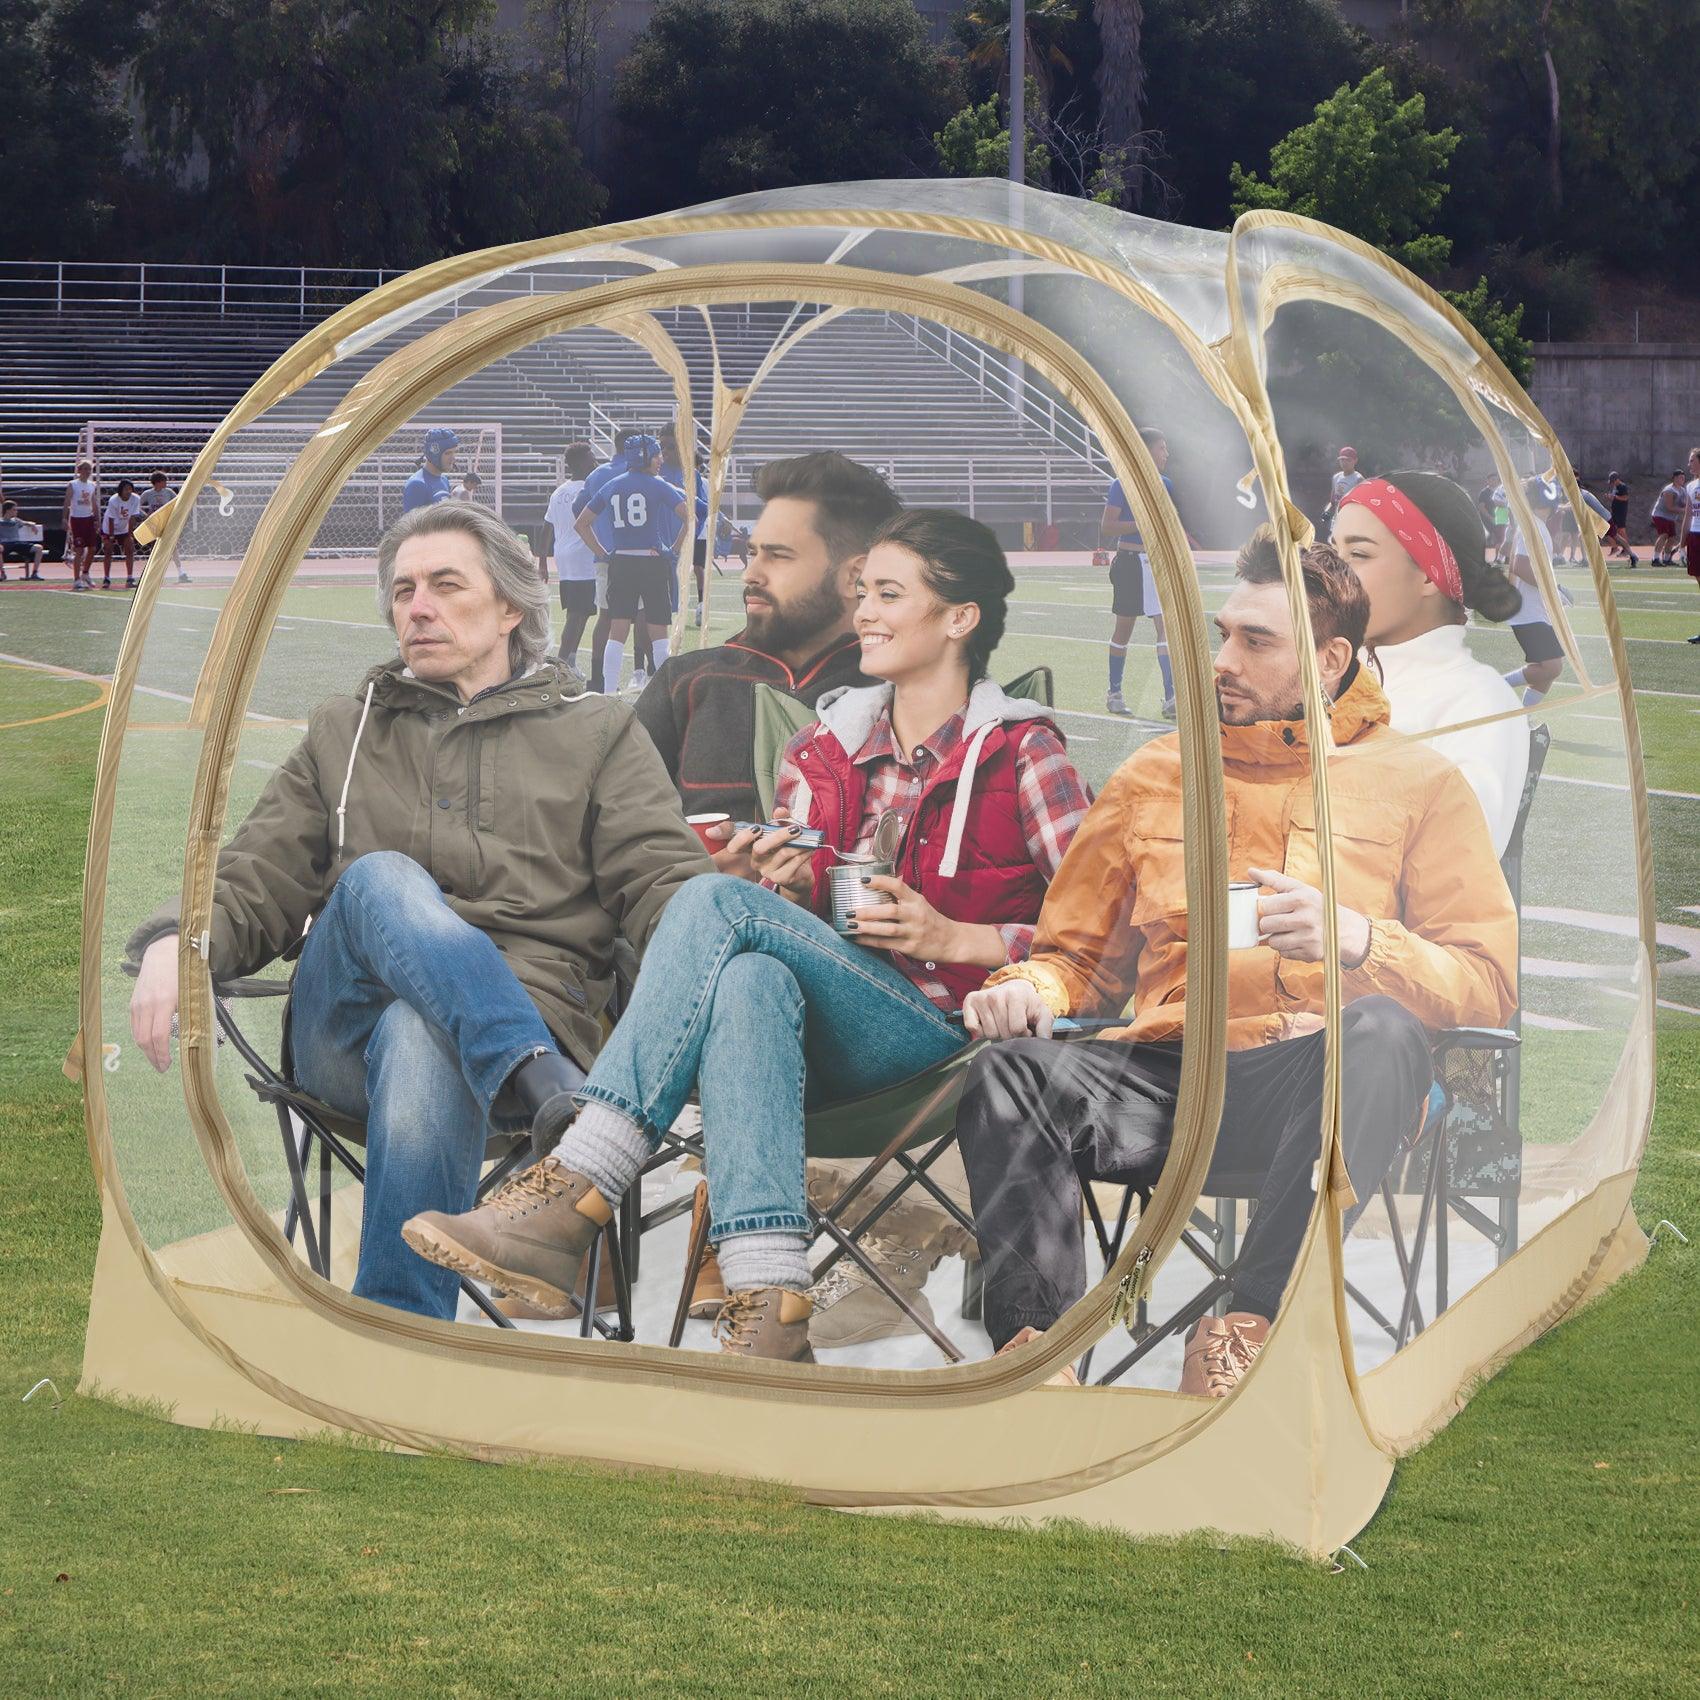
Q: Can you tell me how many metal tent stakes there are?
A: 3